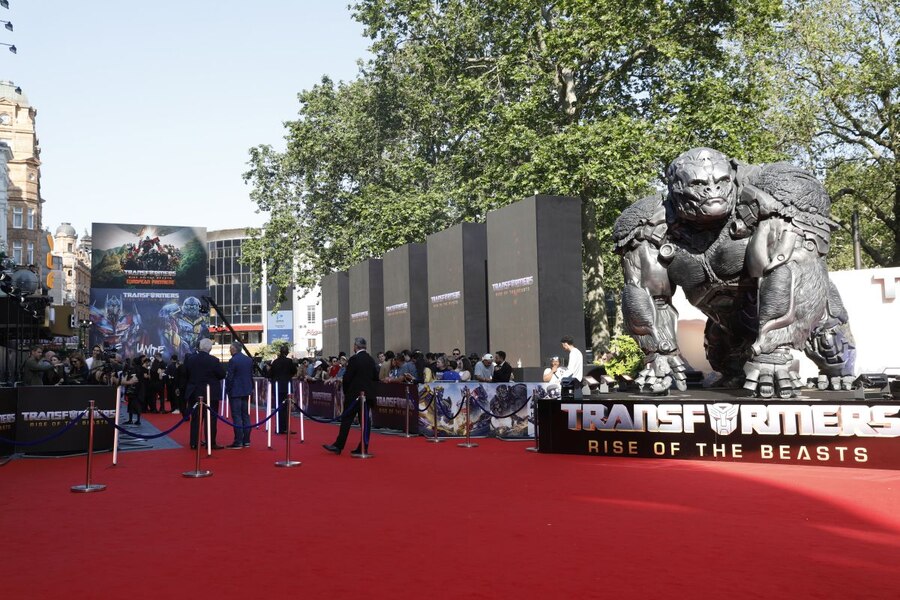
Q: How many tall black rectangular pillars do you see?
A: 5